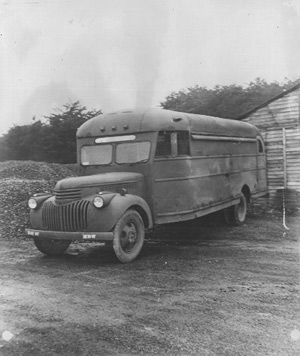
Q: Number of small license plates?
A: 2